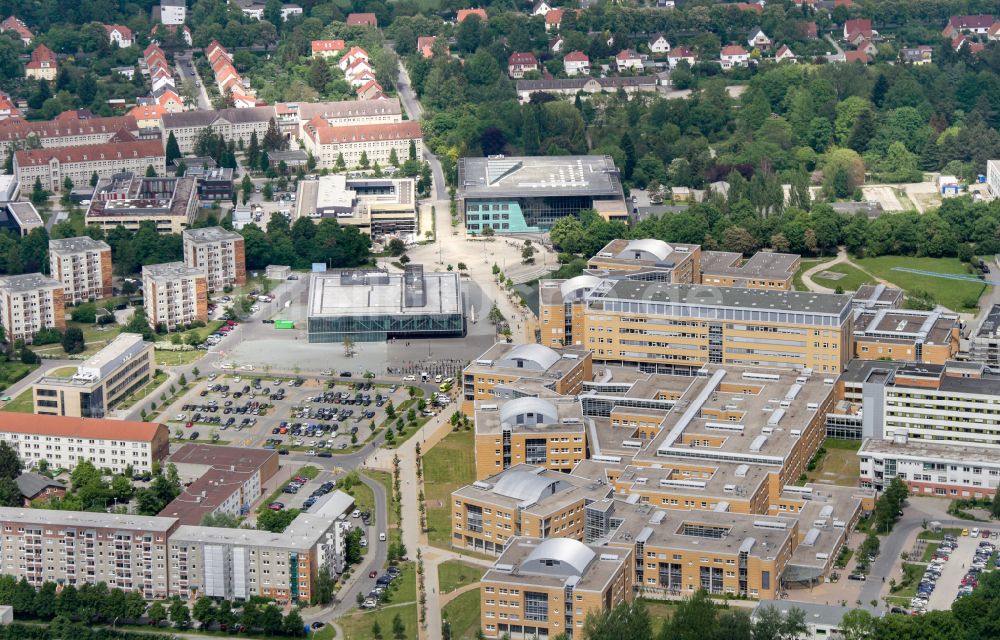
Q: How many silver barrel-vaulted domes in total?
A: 6